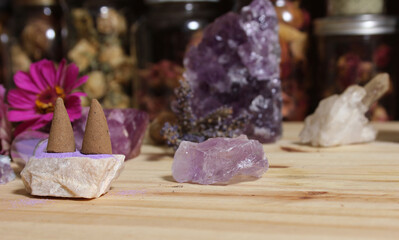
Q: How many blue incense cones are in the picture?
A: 0